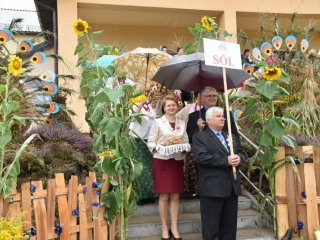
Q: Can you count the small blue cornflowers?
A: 11